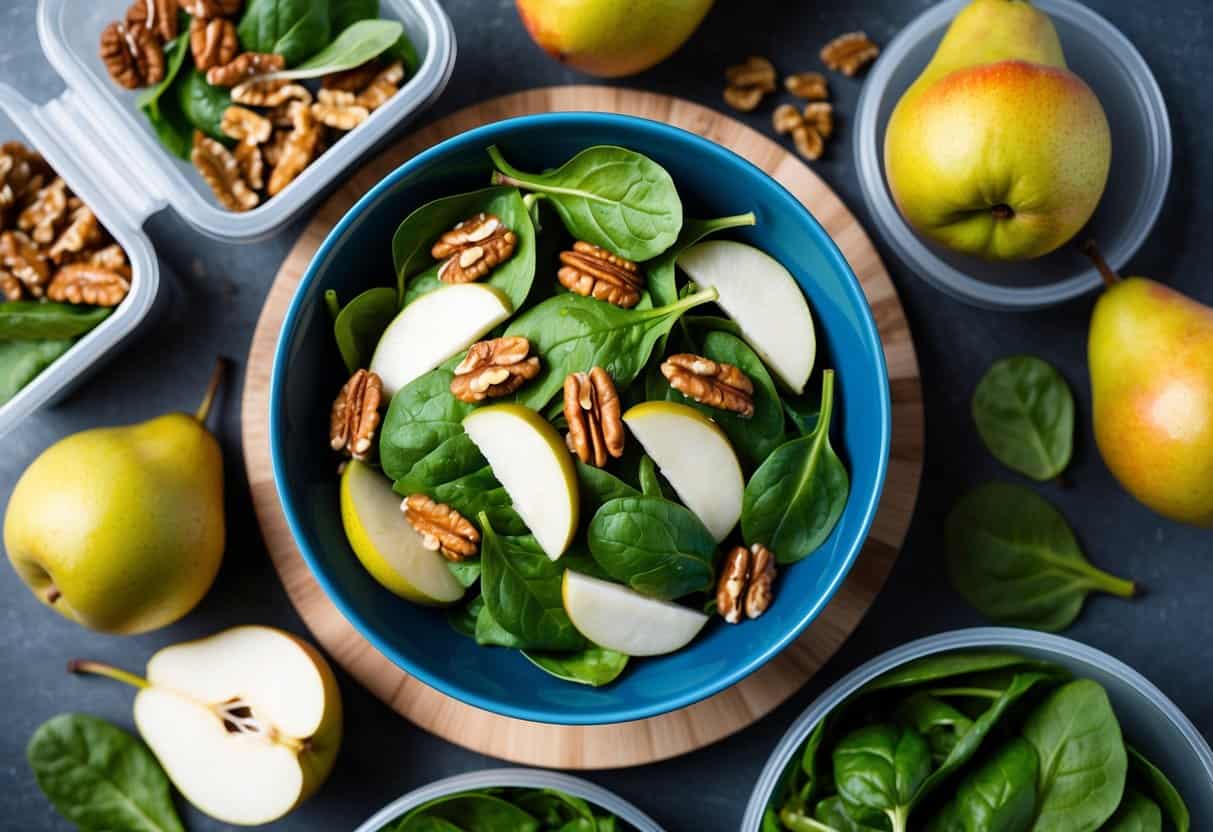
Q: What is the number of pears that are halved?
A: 1